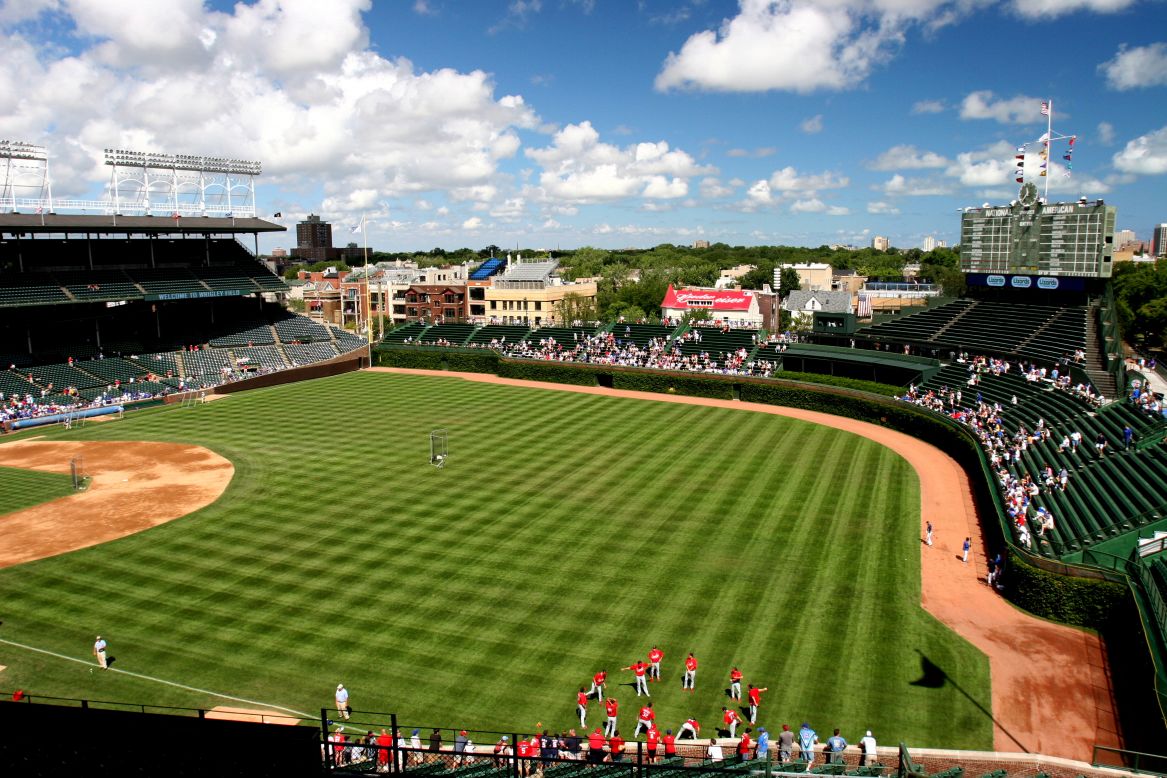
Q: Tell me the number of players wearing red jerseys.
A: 11